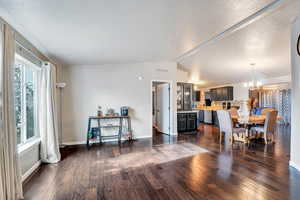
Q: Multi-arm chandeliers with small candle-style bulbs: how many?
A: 1